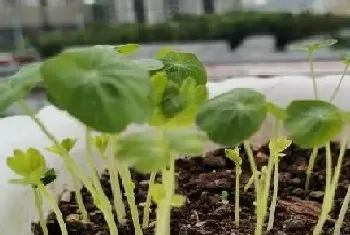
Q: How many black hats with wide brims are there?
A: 0